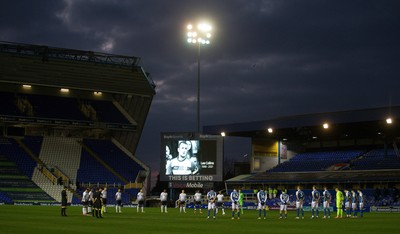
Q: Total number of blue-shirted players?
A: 10